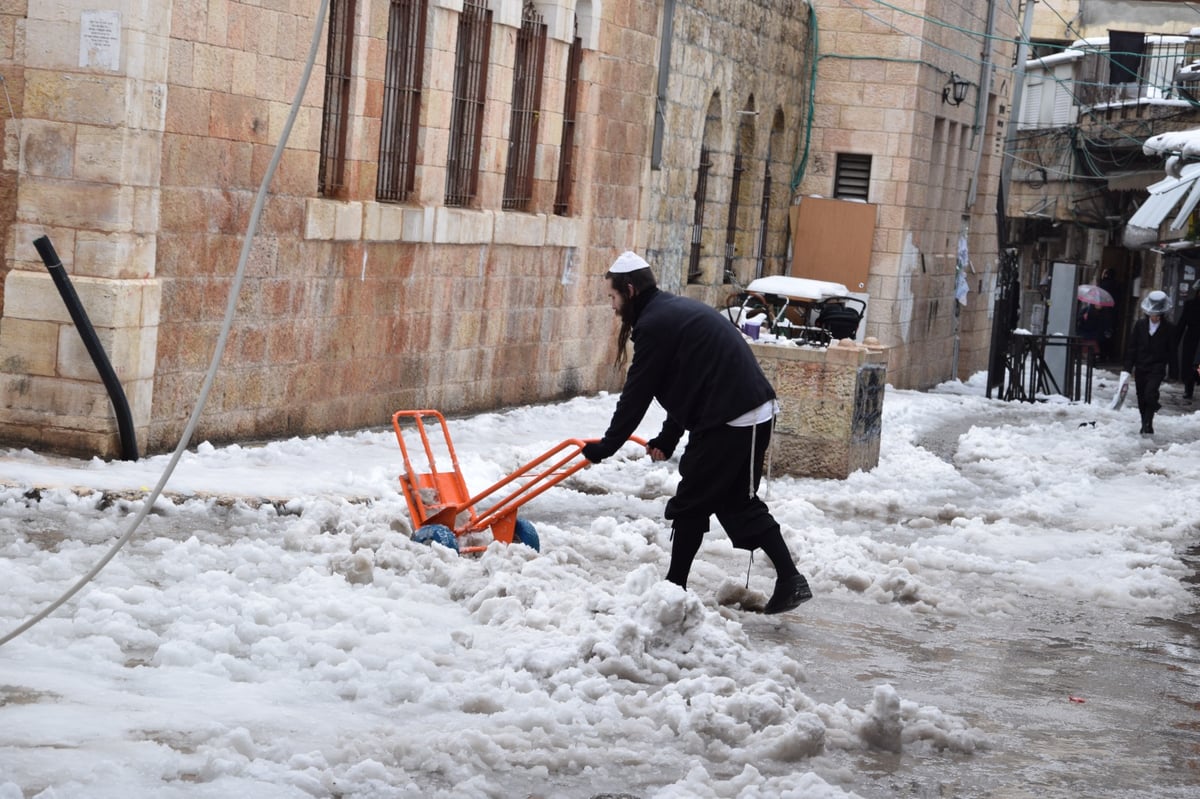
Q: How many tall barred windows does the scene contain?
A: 8